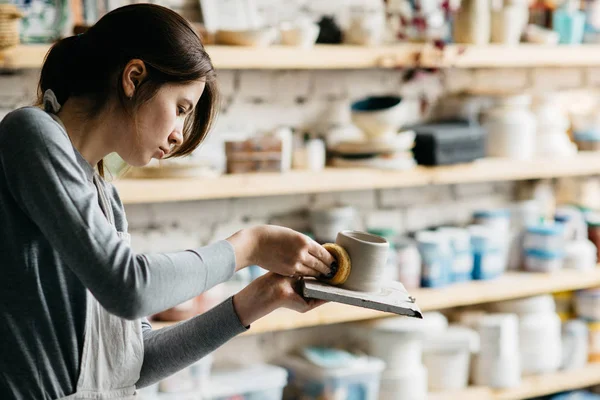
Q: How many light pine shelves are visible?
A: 4